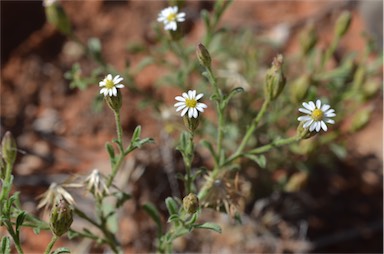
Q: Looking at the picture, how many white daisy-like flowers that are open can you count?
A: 4